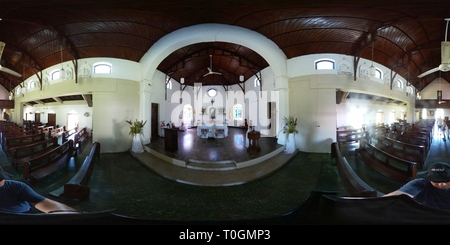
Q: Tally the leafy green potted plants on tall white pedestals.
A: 2